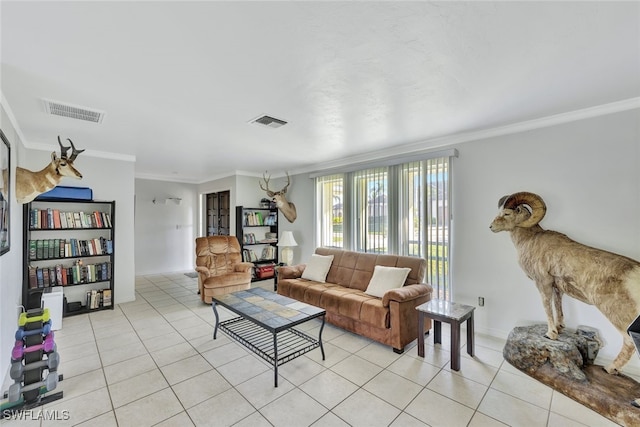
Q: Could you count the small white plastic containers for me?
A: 1